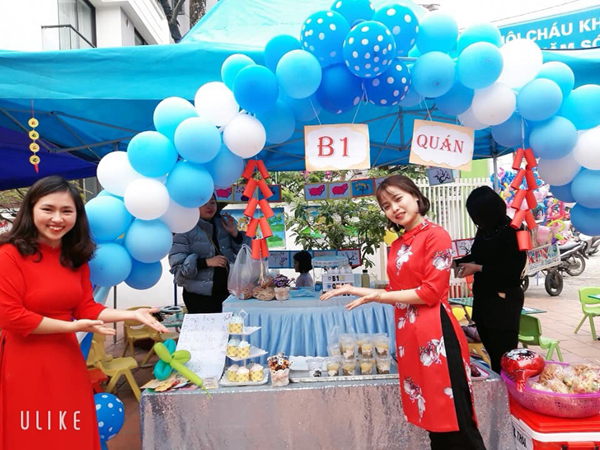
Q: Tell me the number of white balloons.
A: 10